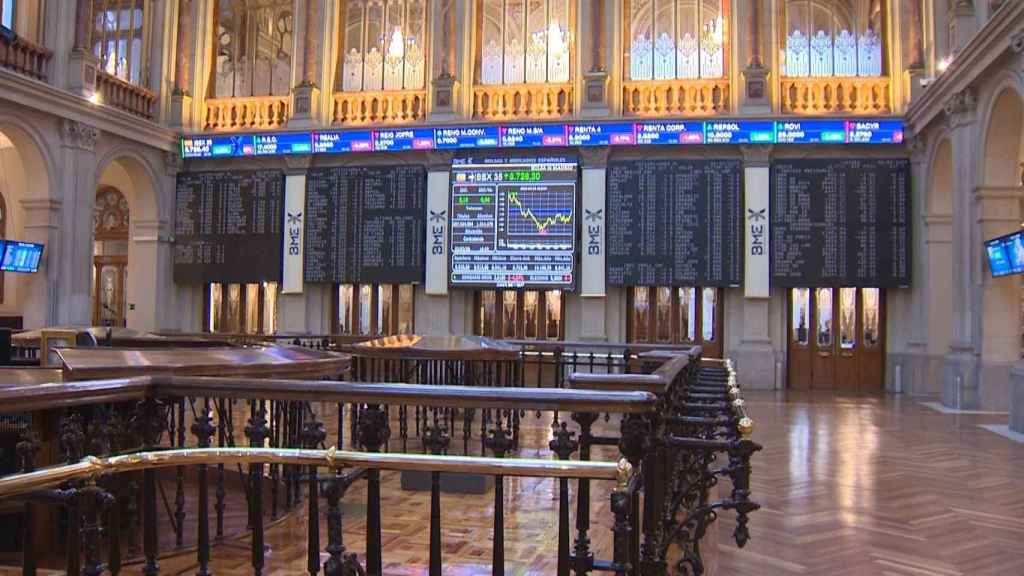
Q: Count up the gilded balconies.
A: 5